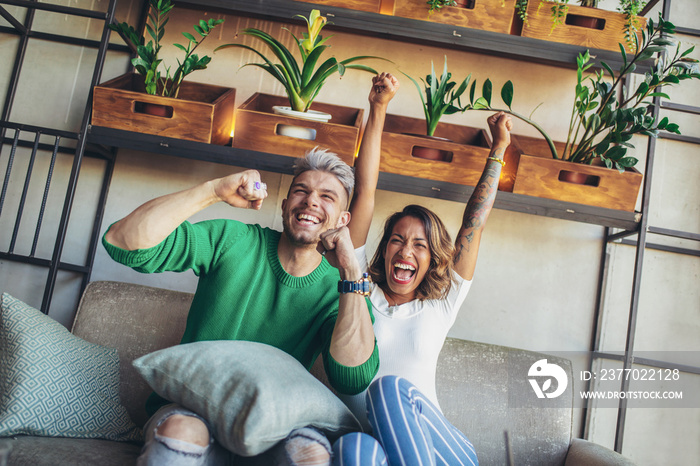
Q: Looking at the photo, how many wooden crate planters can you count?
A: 7